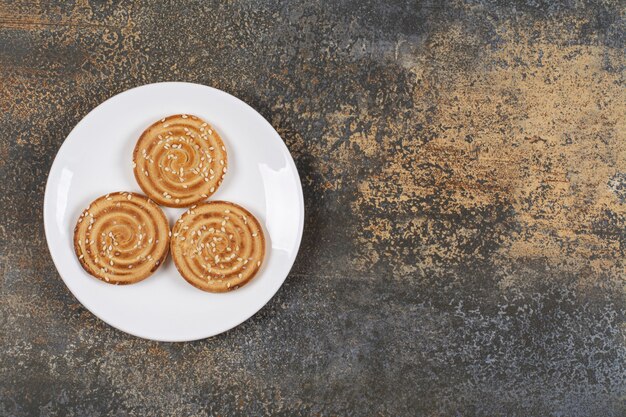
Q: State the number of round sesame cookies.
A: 3